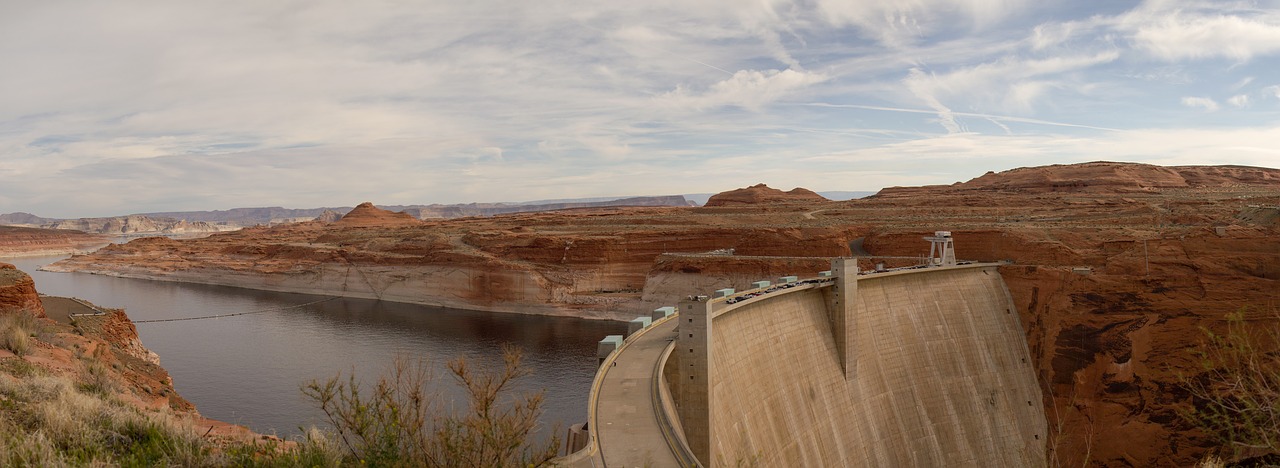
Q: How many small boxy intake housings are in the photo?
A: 7